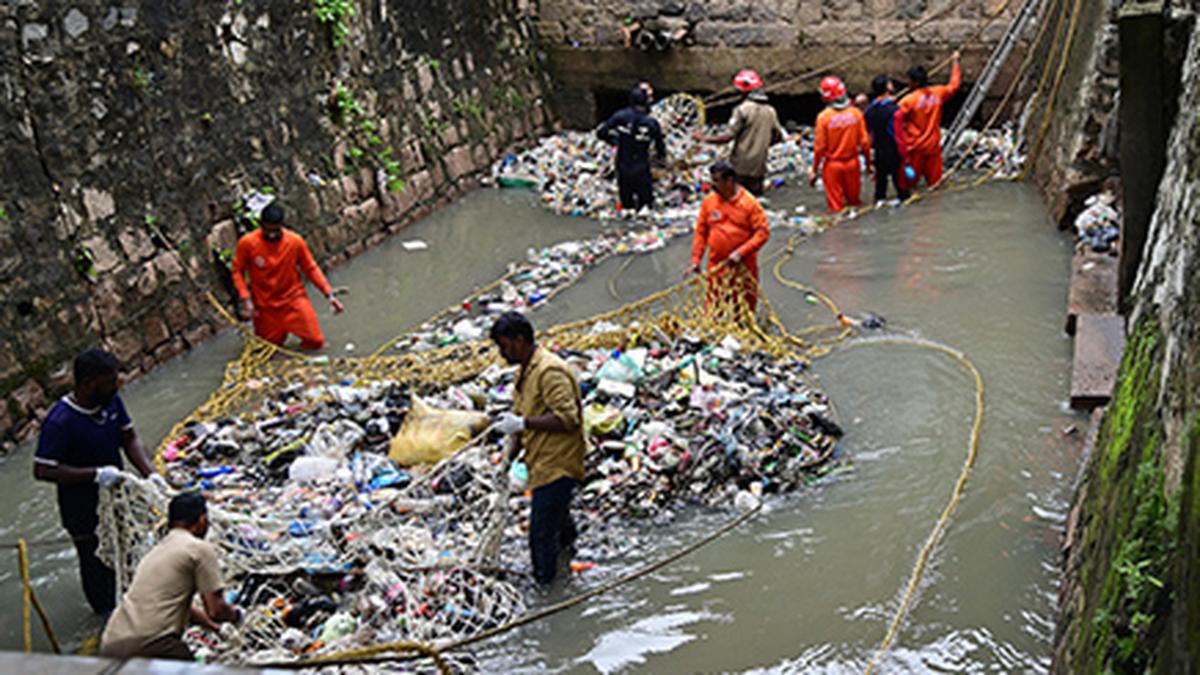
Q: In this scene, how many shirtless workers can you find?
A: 0